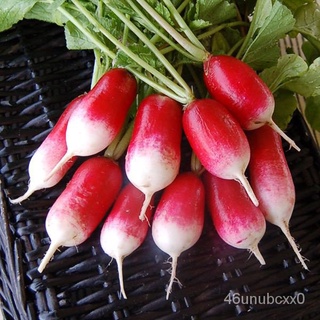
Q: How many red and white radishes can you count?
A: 10